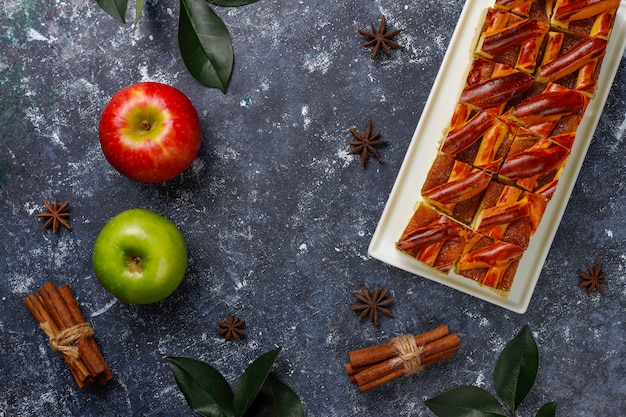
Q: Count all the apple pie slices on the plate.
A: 12